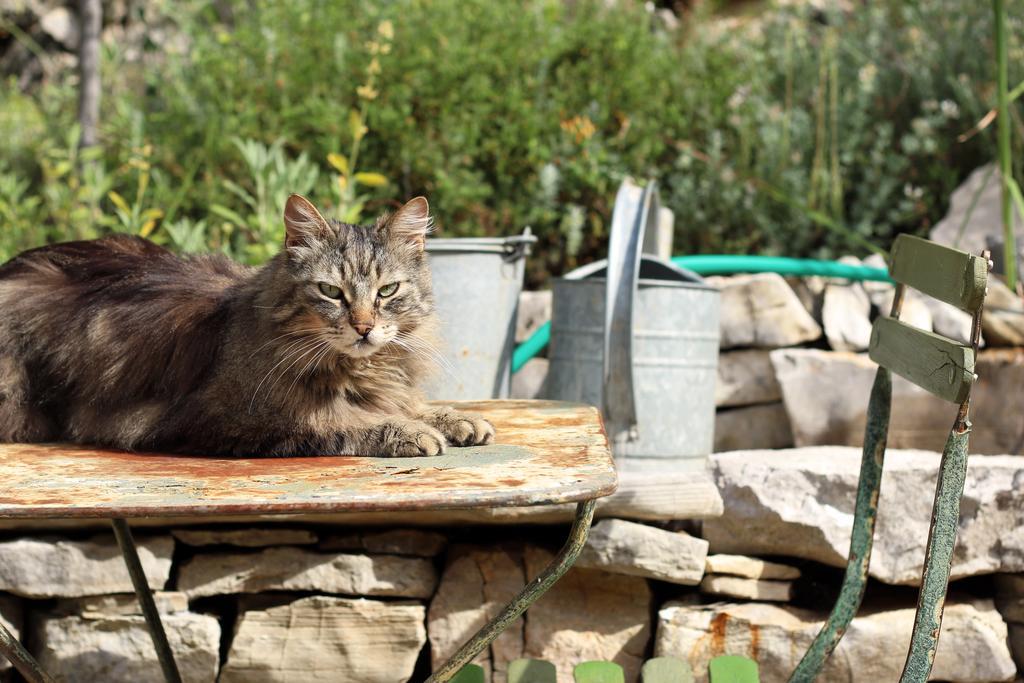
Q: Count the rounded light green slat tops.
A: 5